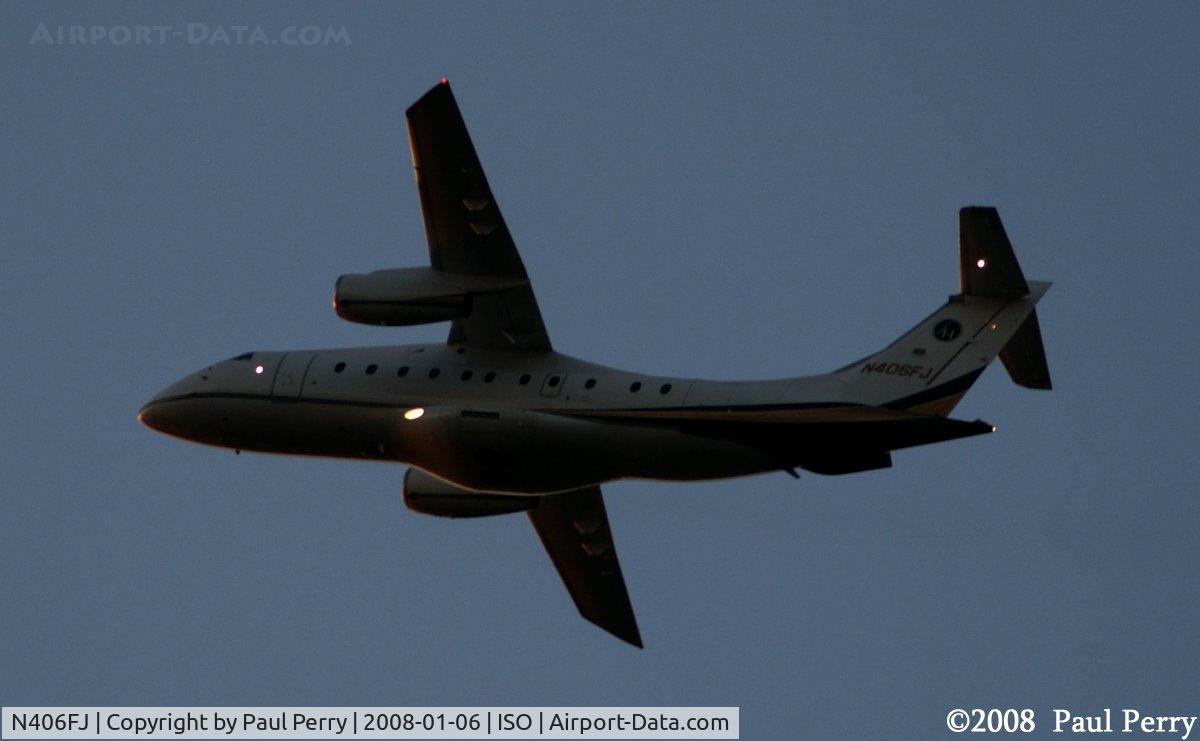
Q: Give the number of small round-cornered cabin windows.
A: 11